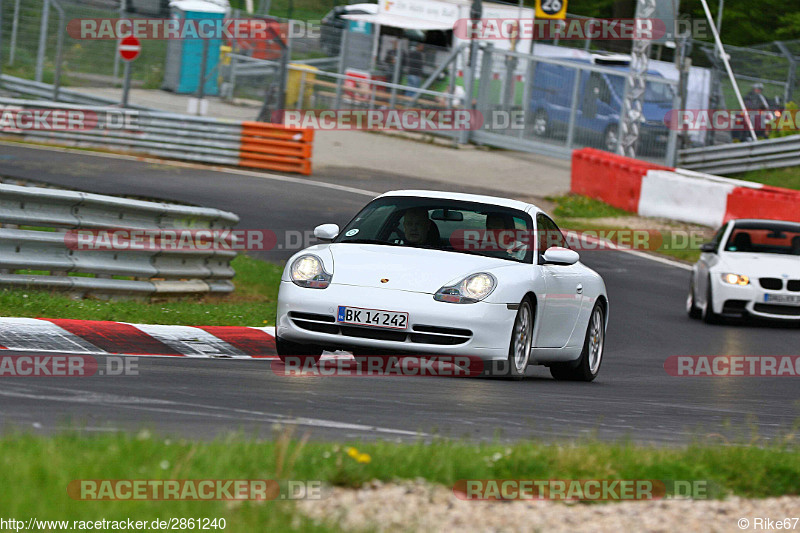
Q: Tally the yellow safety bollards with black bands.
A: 0